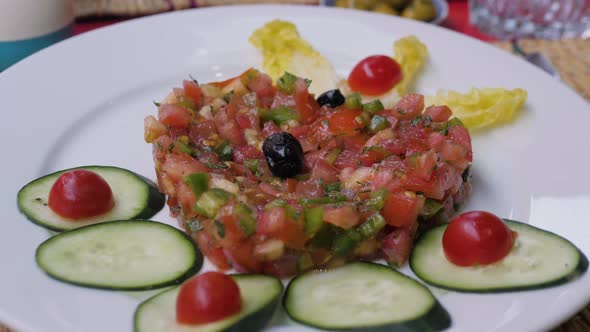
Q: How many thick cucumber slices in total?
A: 5